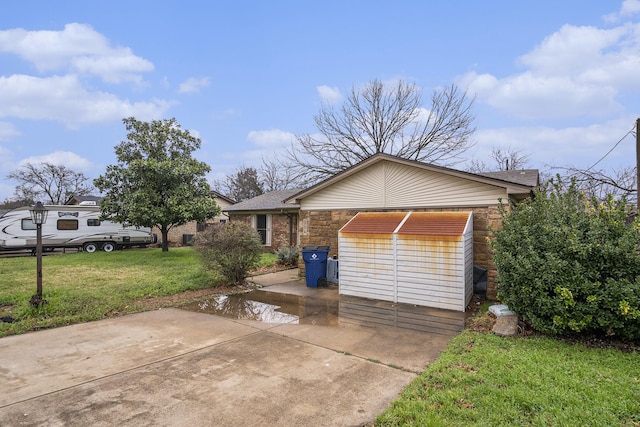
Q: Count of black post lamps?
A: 1